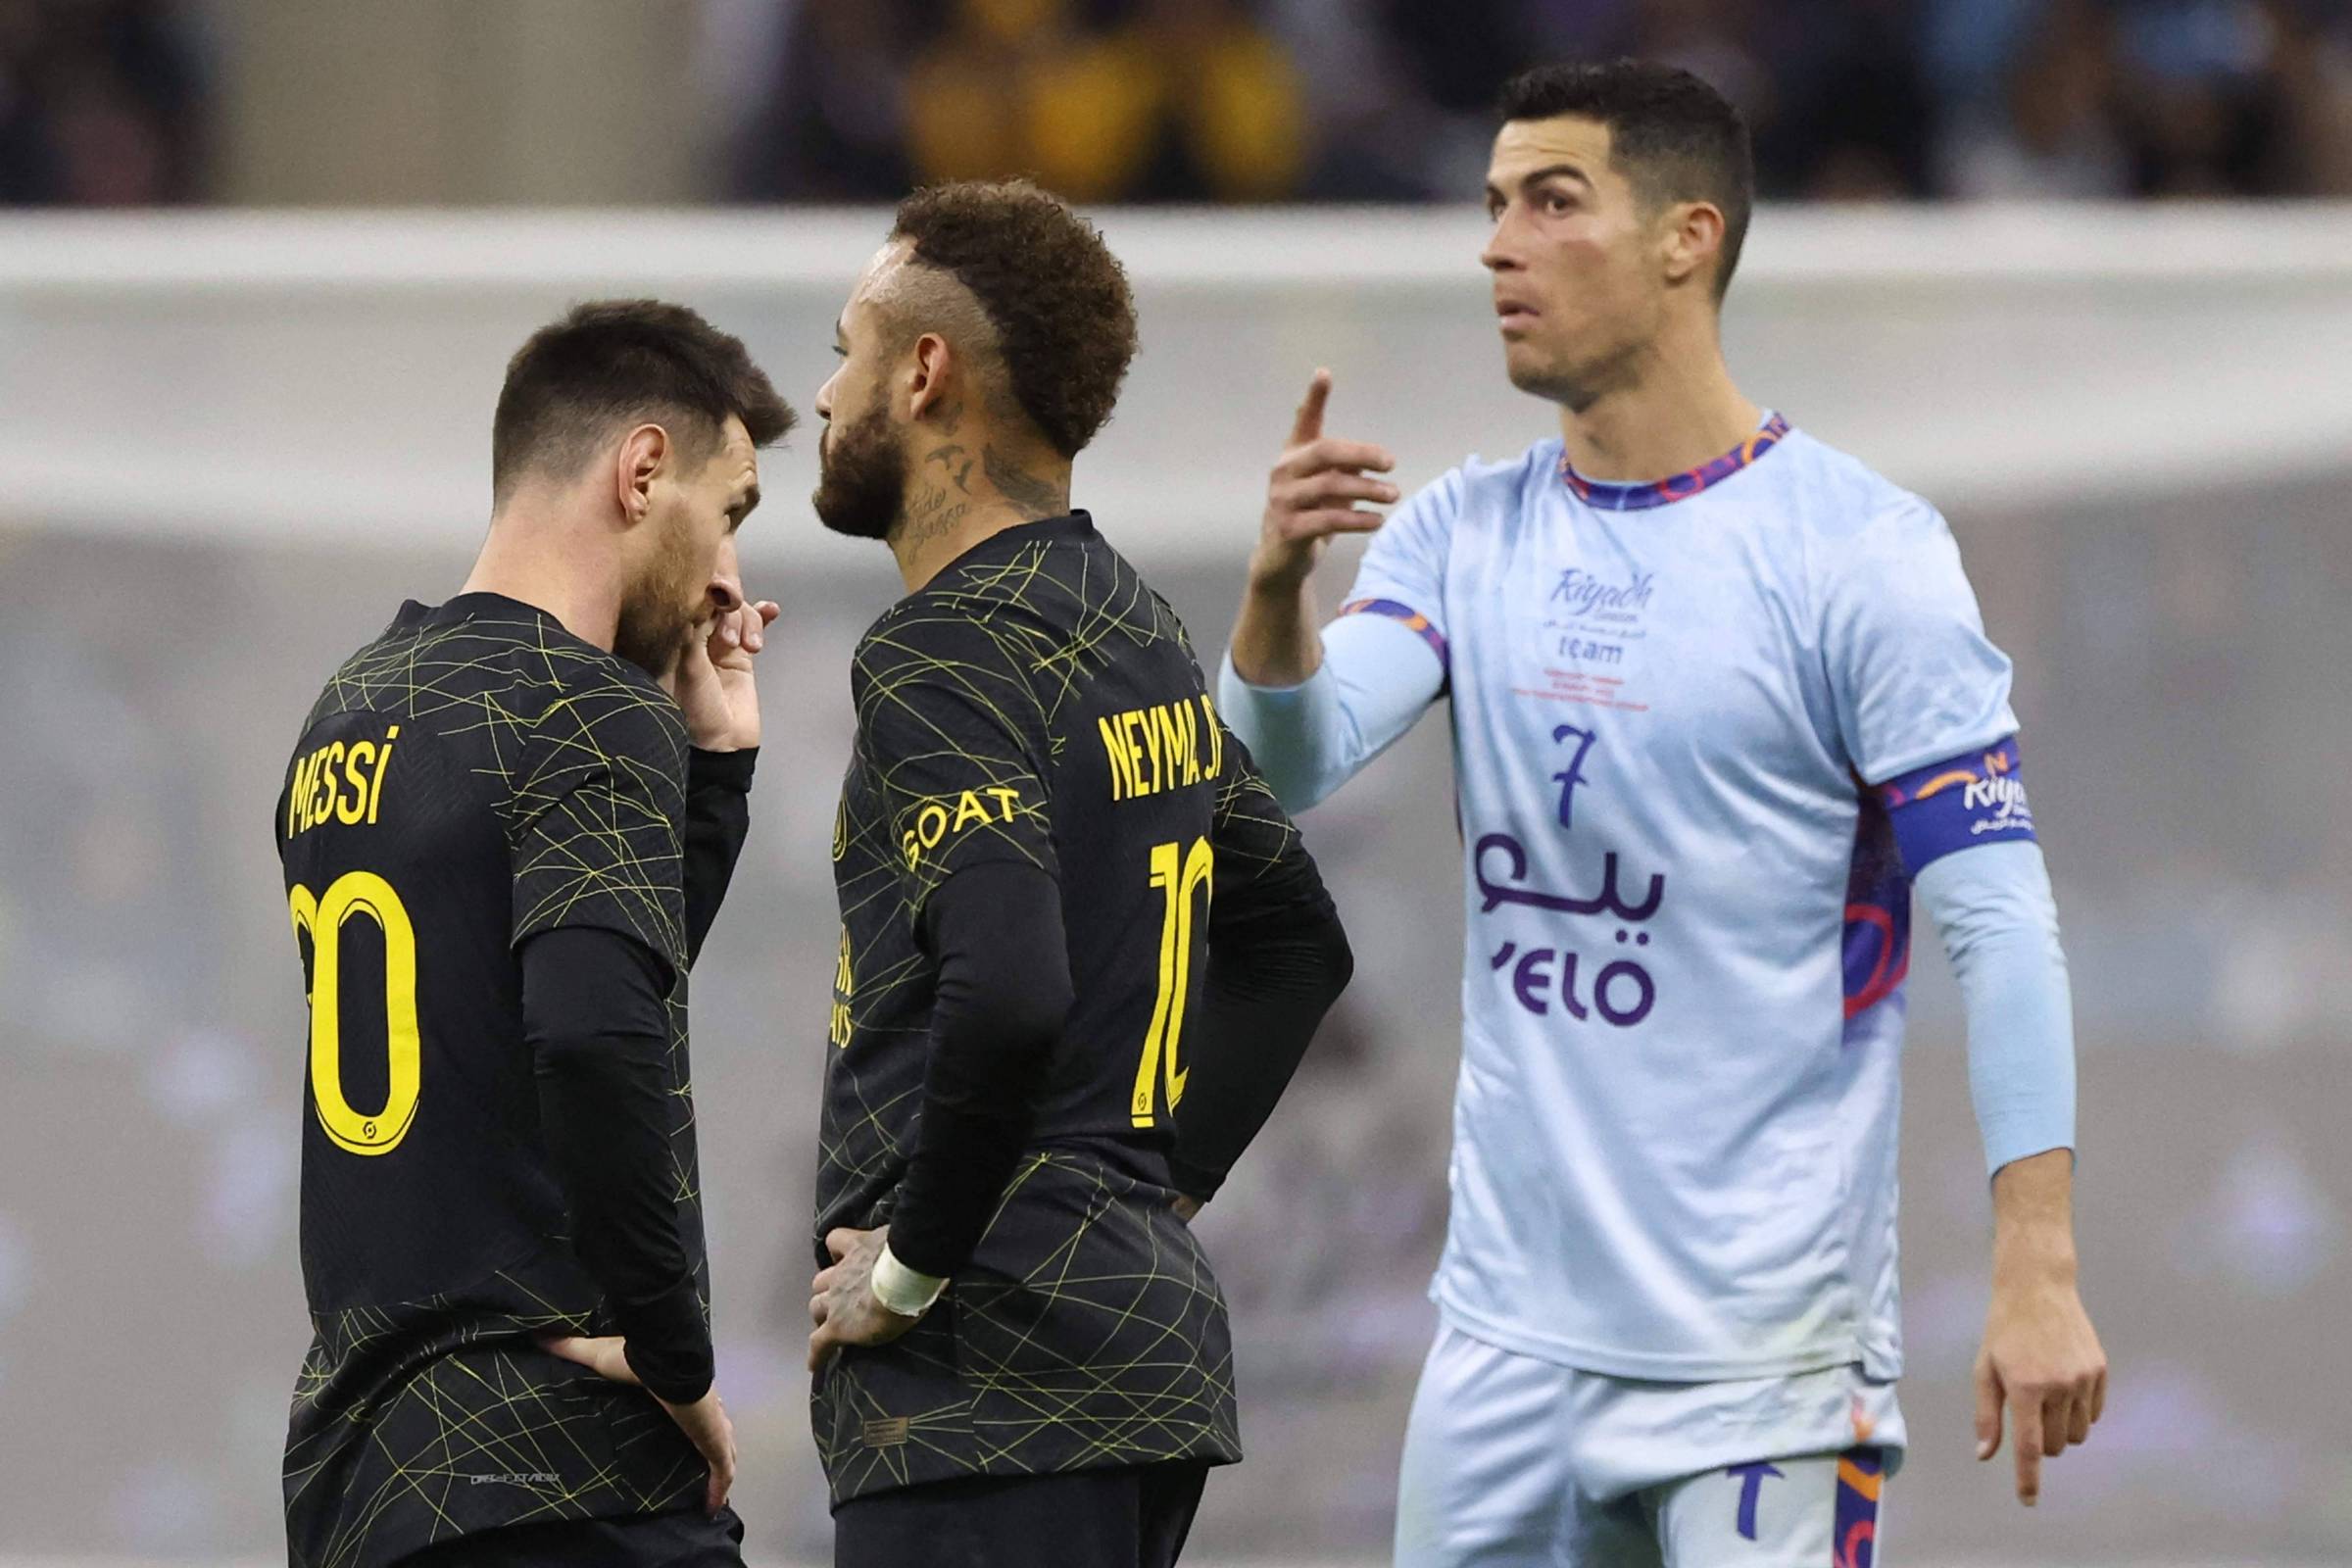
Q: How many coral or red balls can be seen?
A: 0